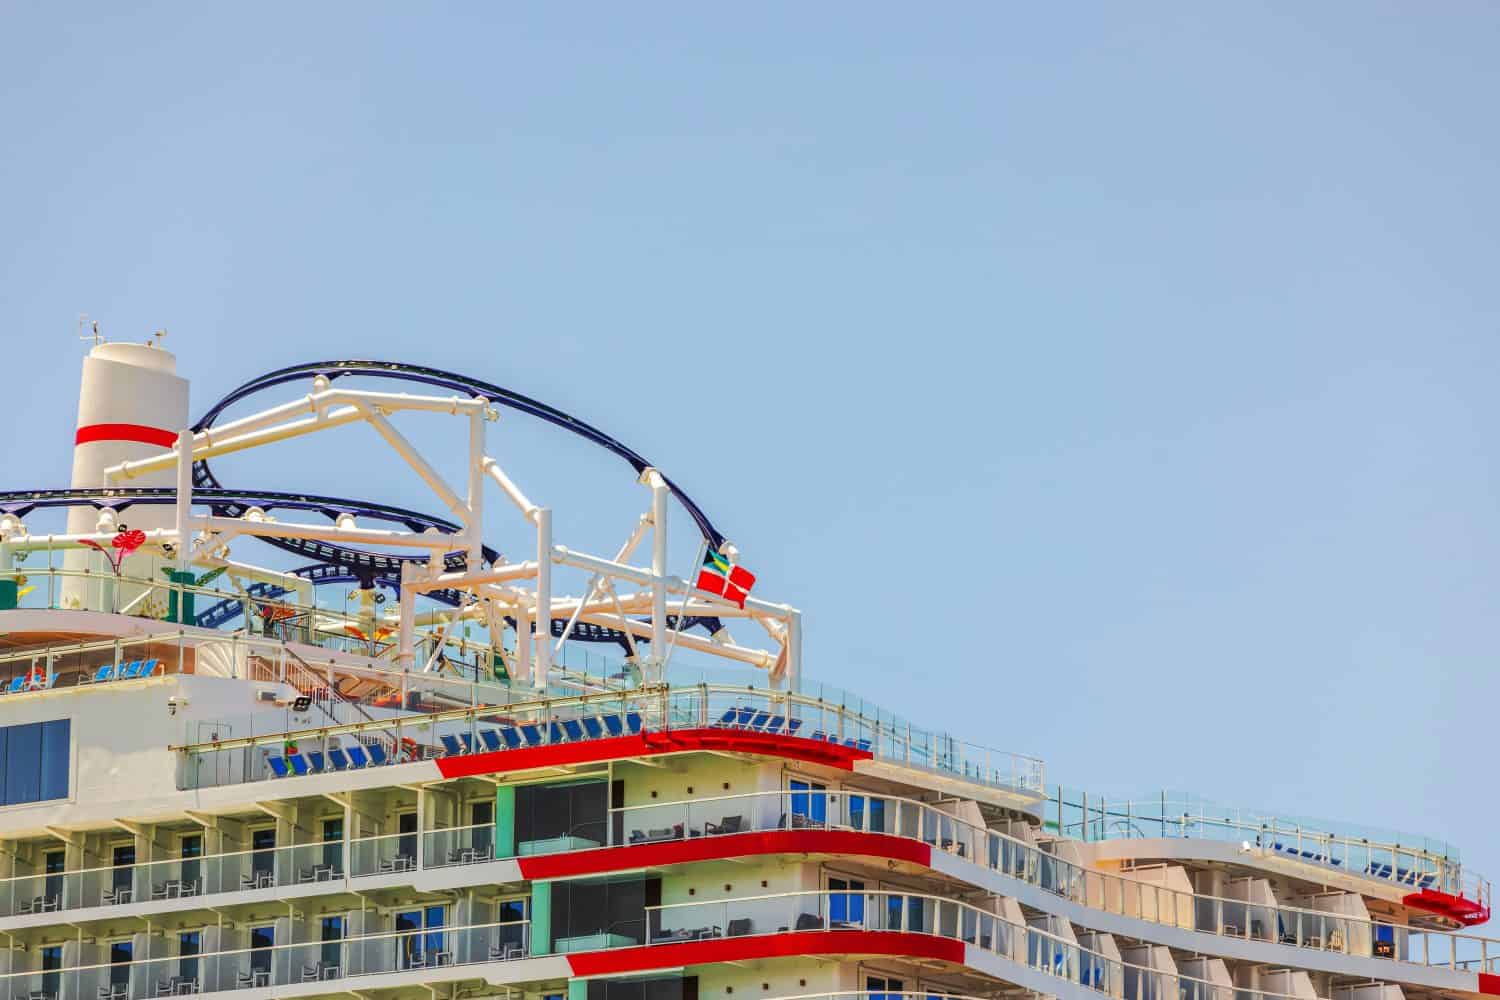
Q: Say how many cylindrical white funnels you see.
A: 1